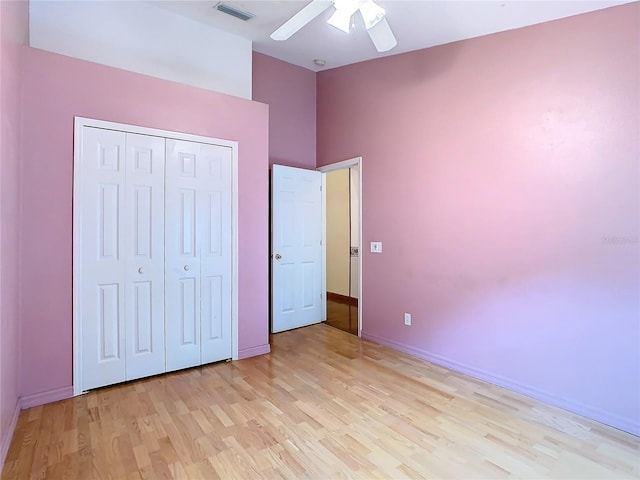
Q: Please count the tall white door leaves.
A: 5